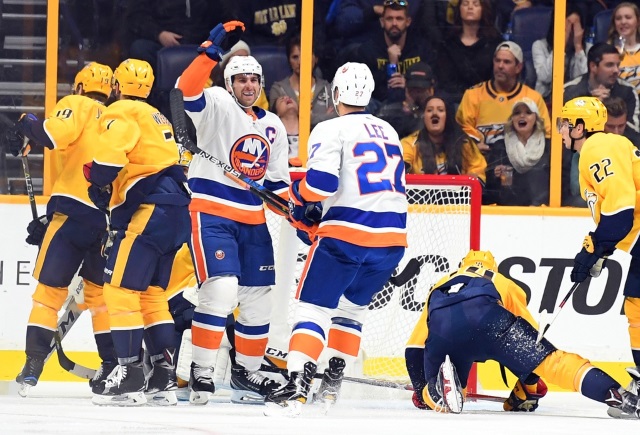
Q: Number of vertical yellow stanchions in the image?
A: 3